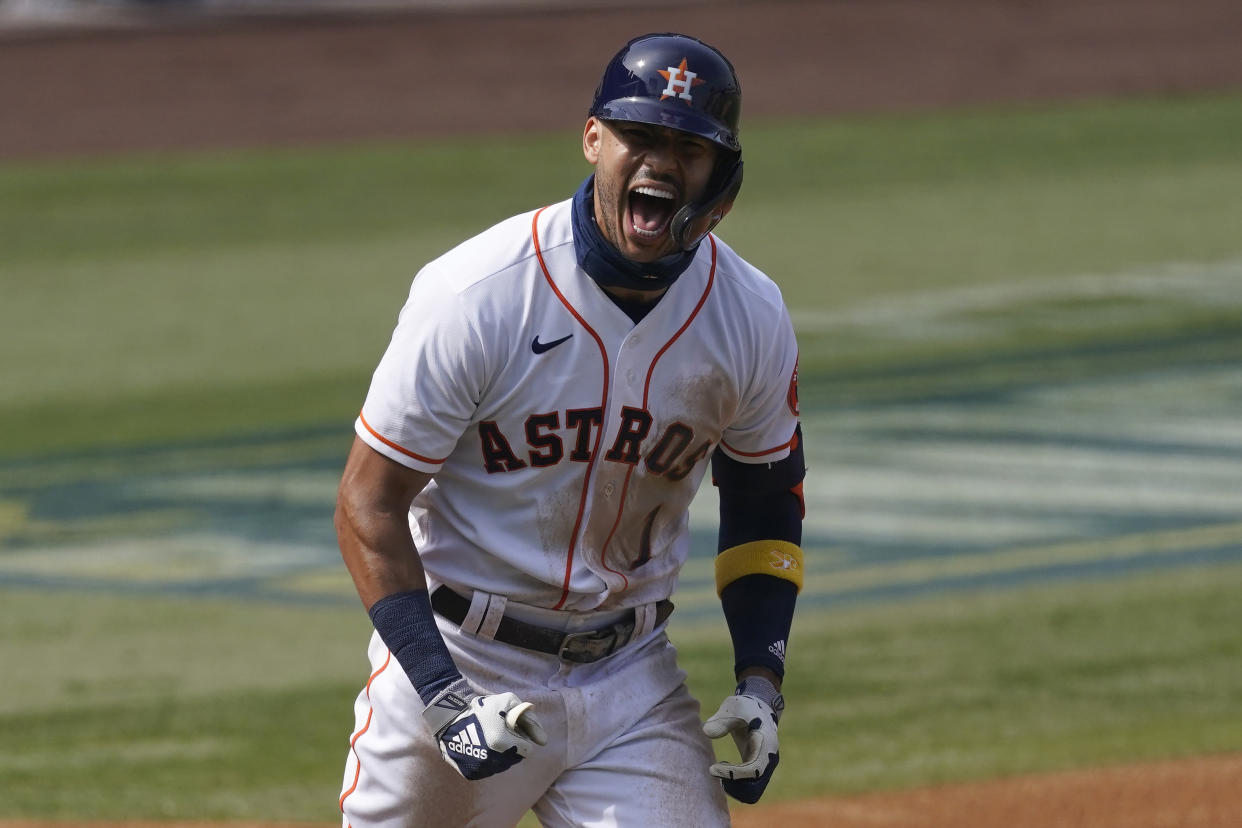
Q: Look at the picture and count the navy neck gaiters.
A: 1